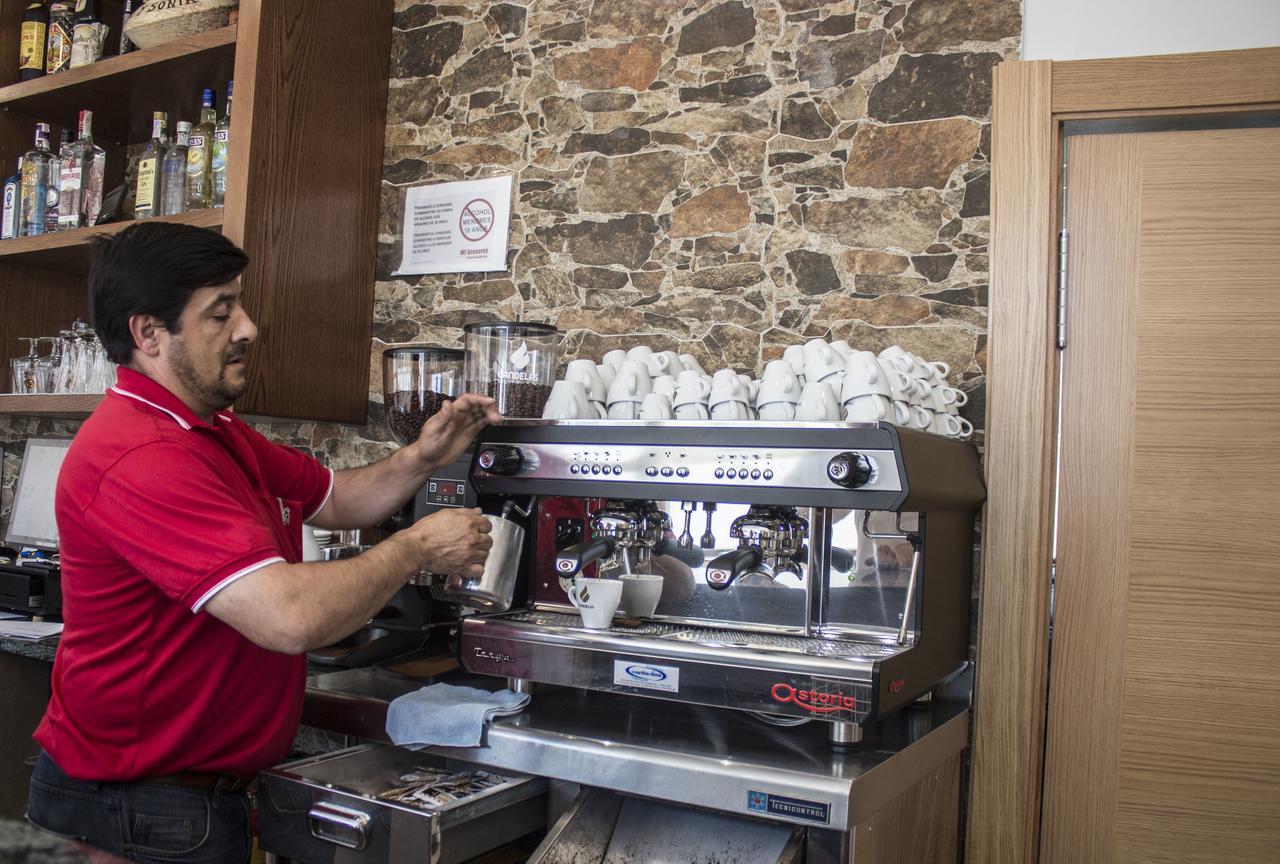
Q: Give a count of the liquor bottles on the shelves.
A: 12